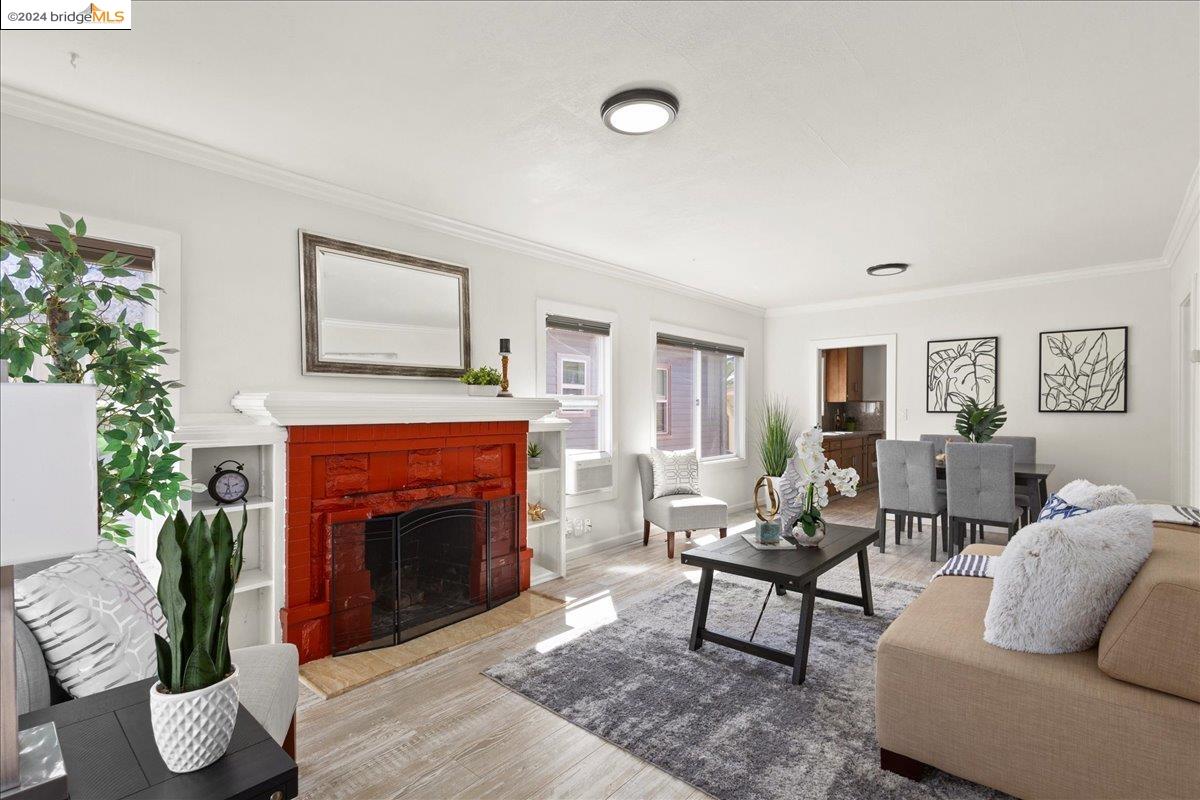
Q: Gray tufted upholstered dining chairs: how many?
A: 4